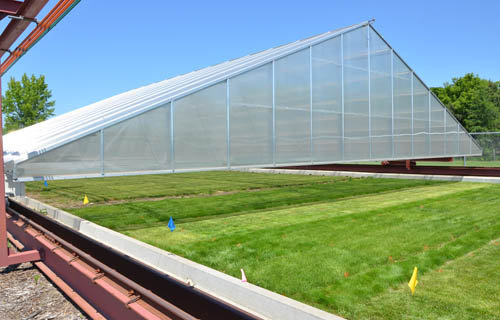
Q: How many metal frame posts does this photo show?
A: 13